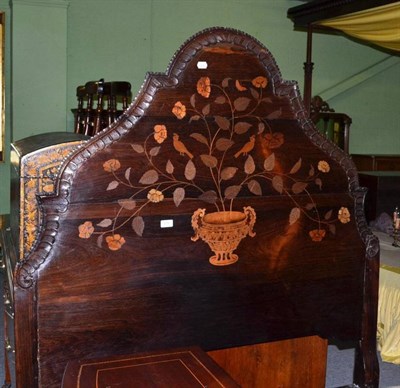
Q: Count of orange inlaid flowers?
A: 12